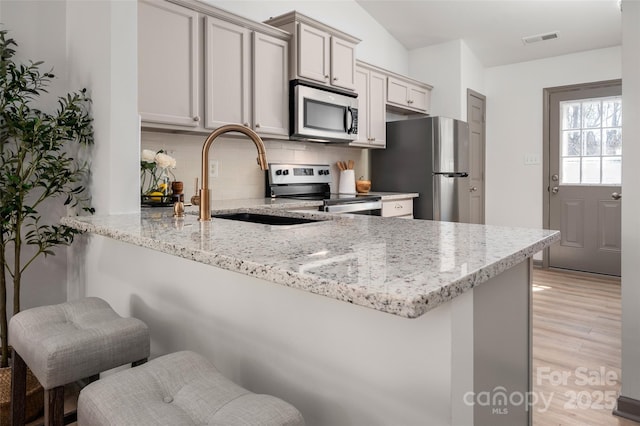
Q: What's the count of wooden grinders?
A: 1